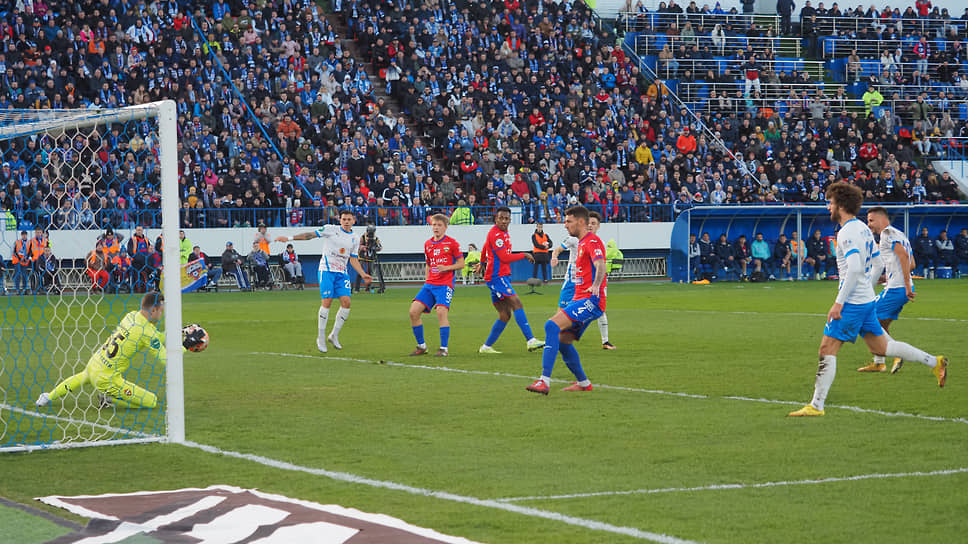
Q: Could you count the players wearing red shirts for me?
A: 3